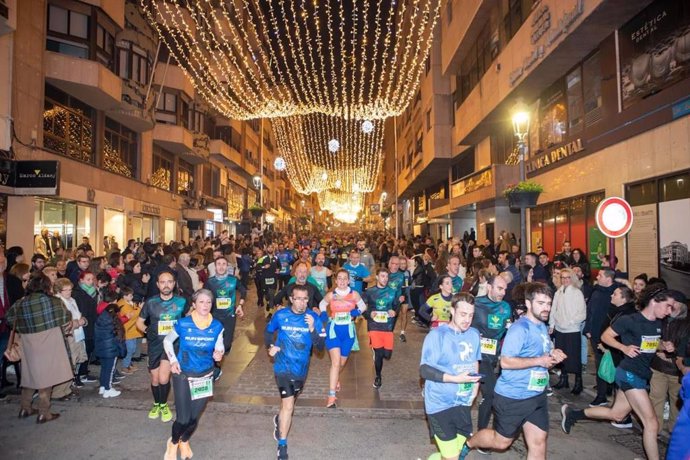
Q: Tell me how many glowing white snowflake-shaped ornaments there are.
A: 3